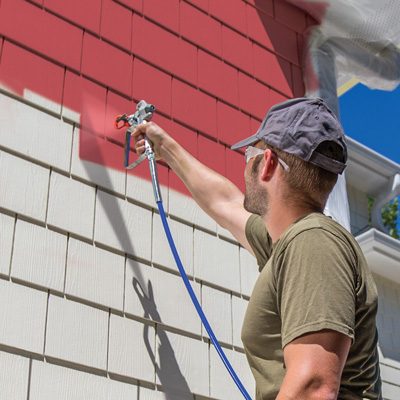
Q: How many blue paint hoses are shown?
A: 1